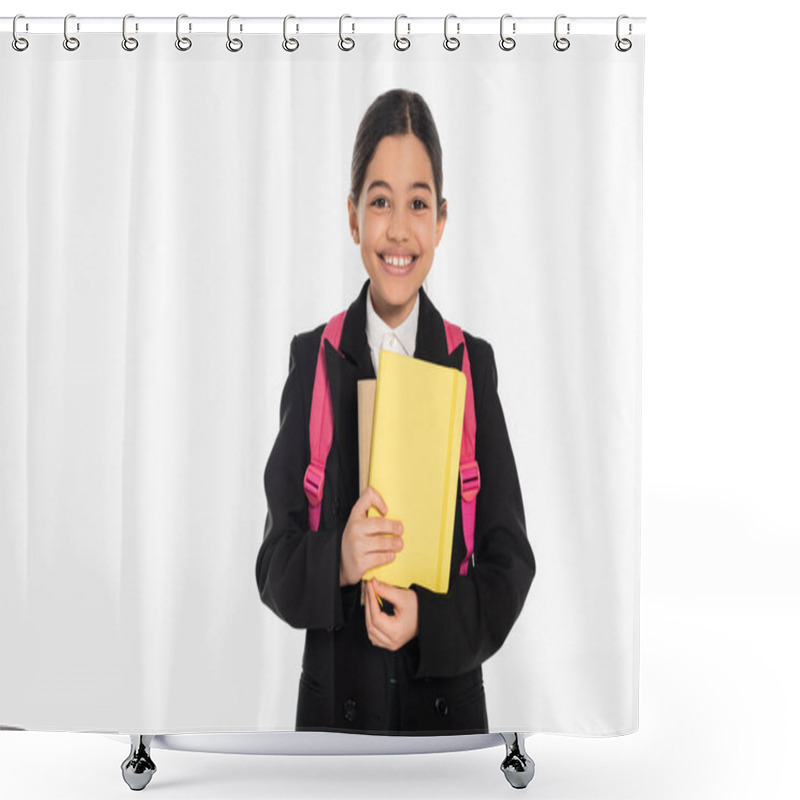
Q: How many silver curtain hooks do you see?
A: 12